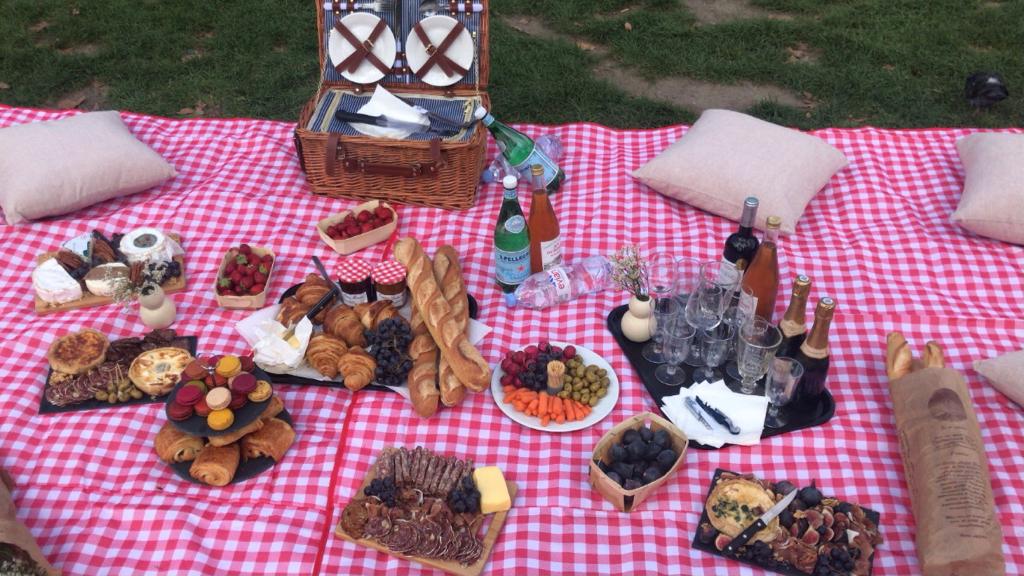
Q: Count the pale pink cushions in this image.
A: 4